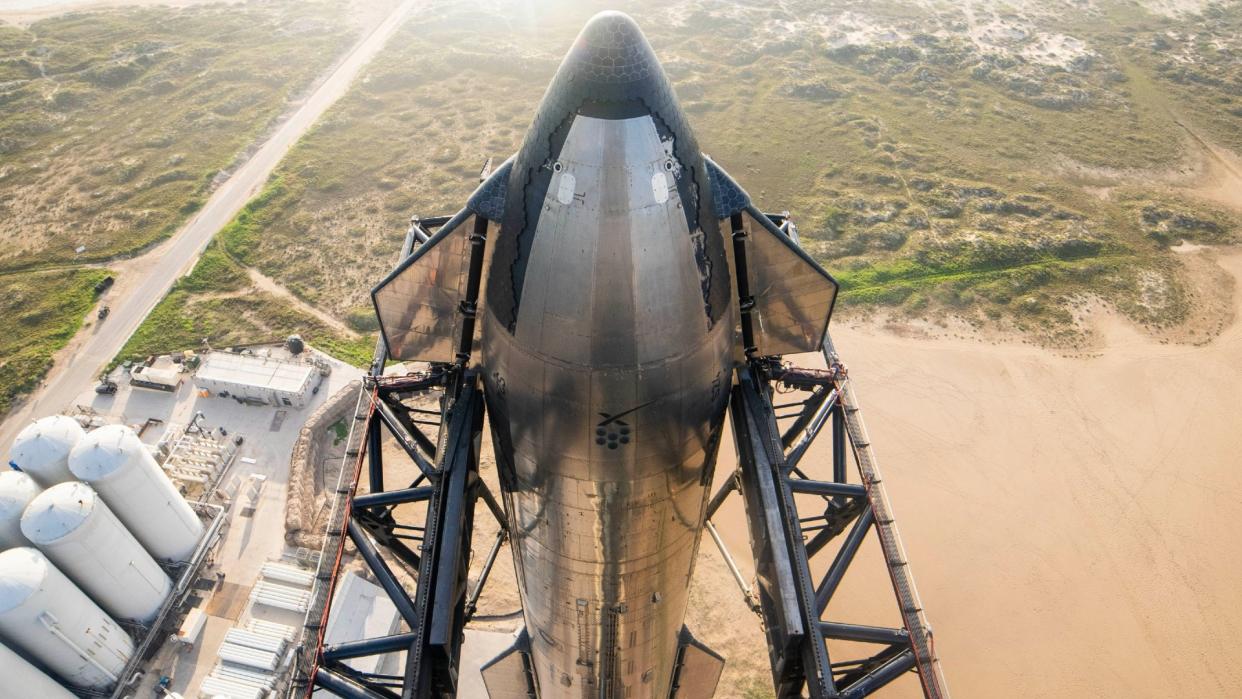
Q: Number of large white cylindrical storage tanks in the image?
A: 6